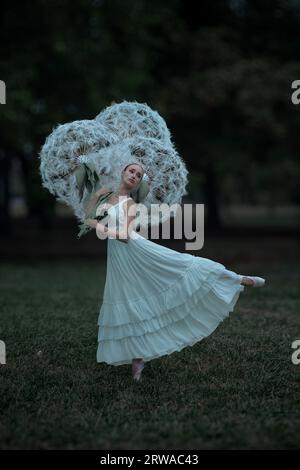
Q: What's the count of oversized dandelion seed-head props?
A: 3